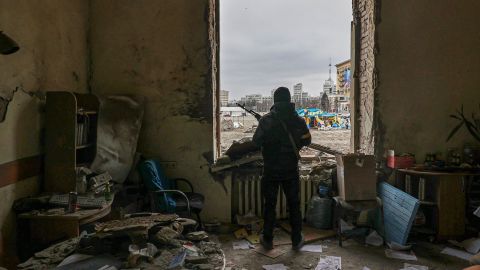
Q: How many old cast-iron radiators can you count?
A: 1